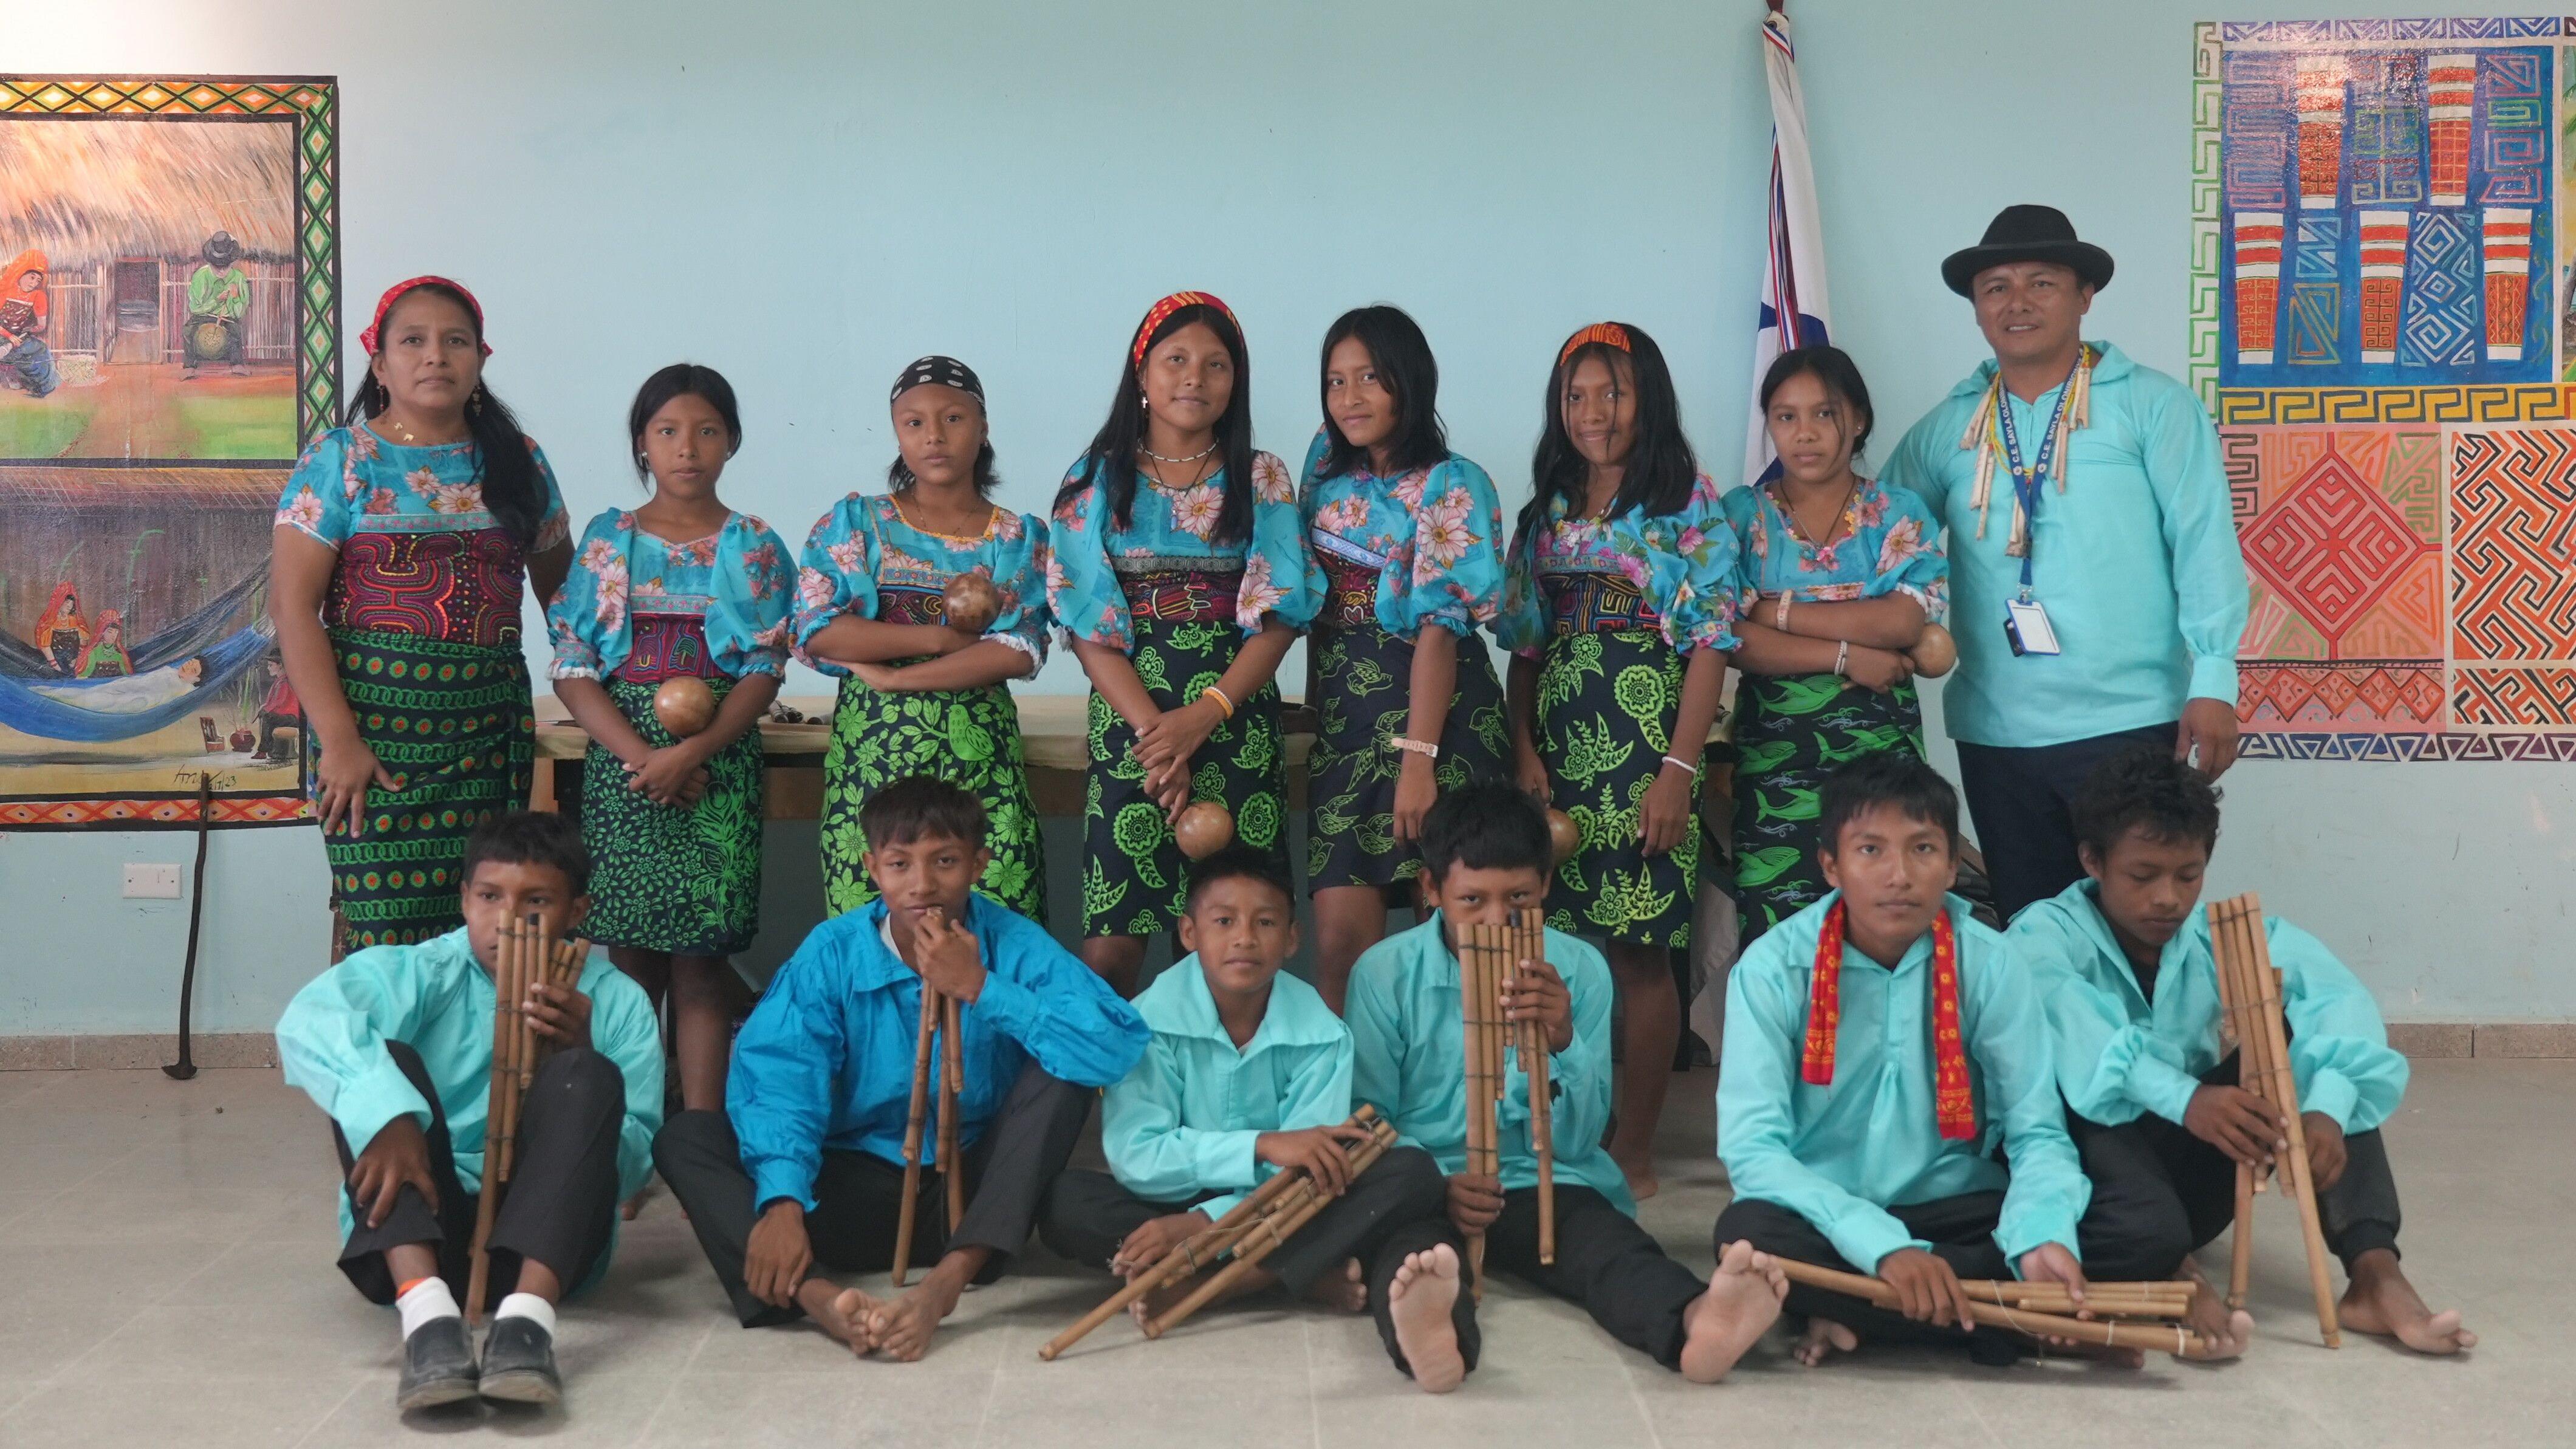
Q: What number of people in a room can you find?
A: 14